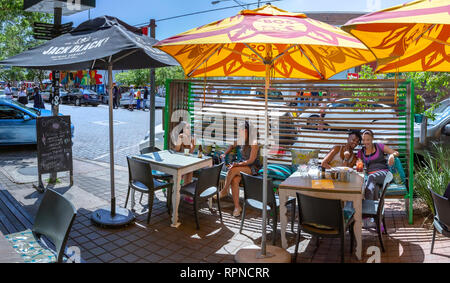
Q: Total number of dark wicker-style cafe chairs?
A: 8